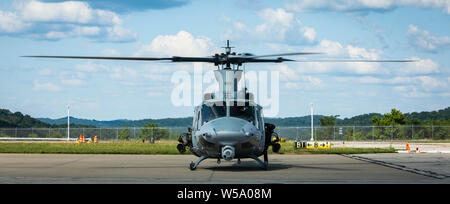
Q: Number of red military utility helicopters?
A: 0